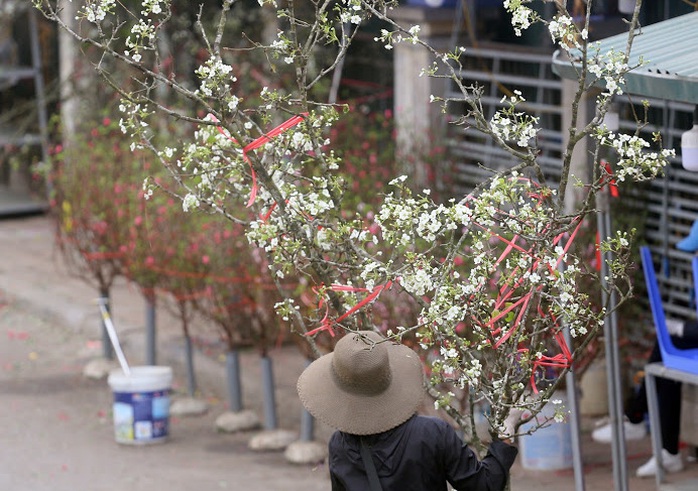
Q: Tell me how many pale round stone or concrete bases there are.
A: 5